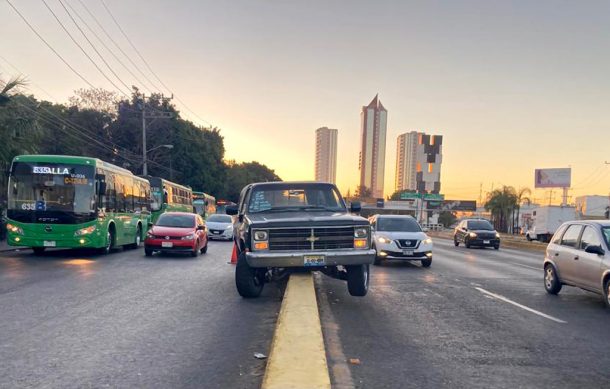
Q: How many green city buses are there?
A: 3